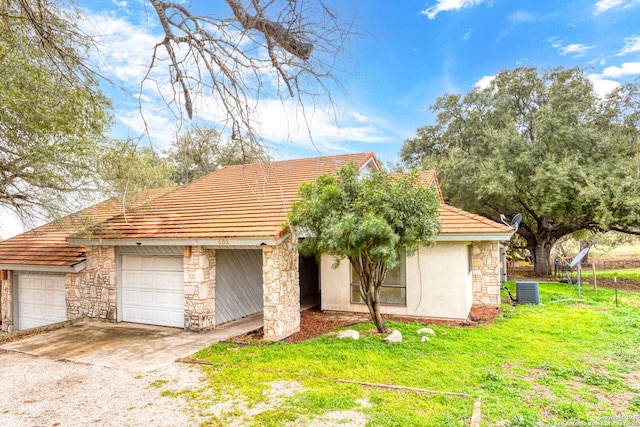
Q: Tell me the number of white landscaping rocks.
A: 4